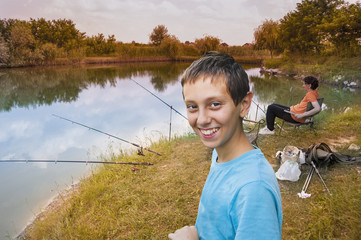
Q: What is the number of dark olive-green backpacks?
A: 1